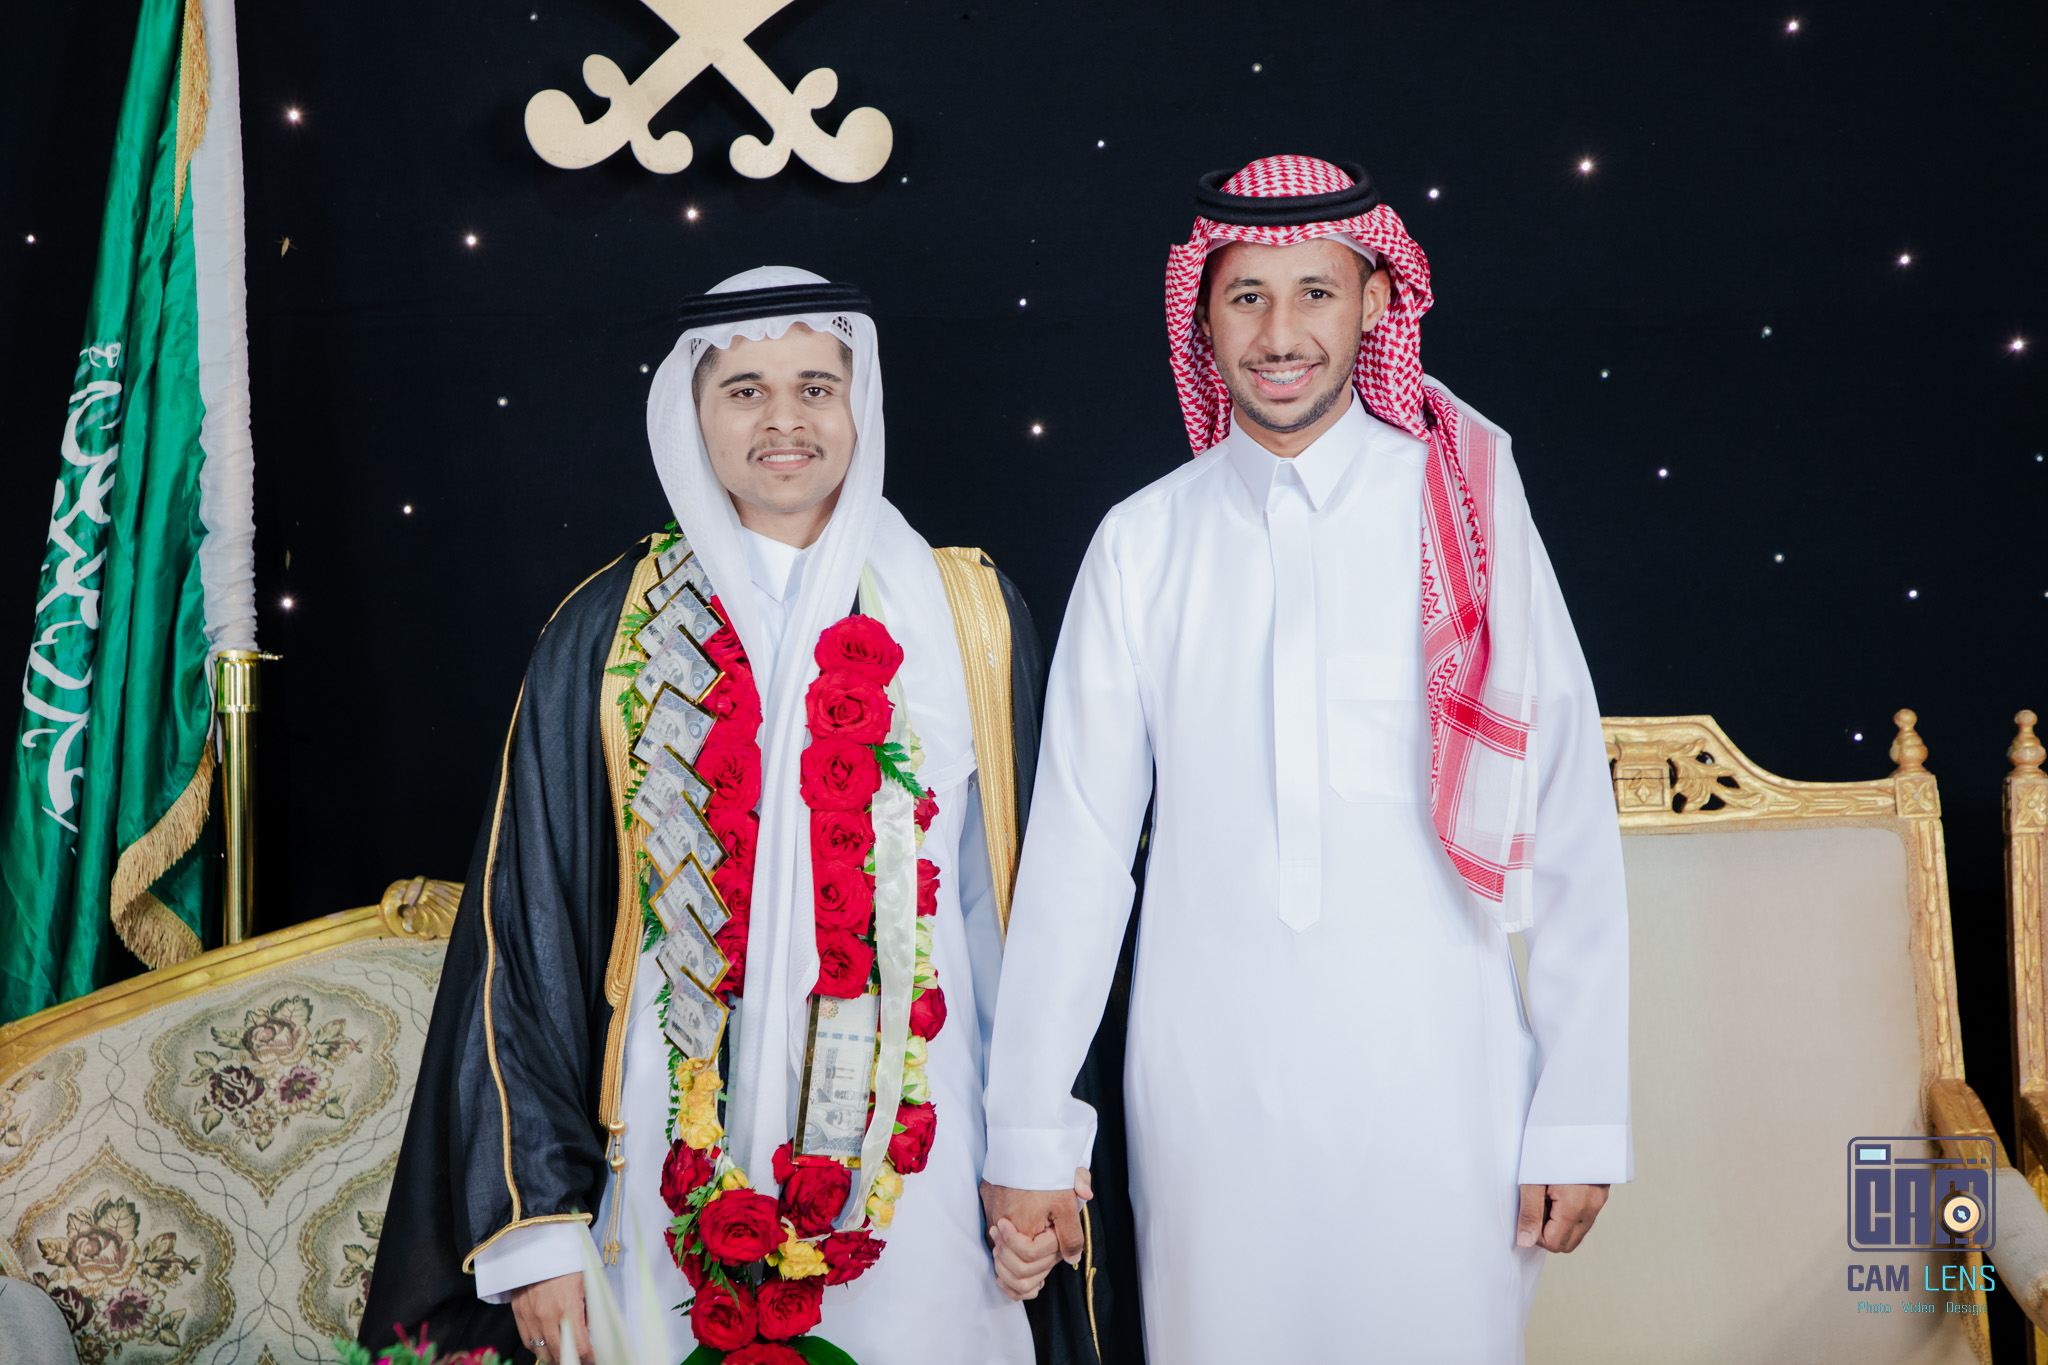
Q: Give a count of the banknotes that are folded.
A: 10